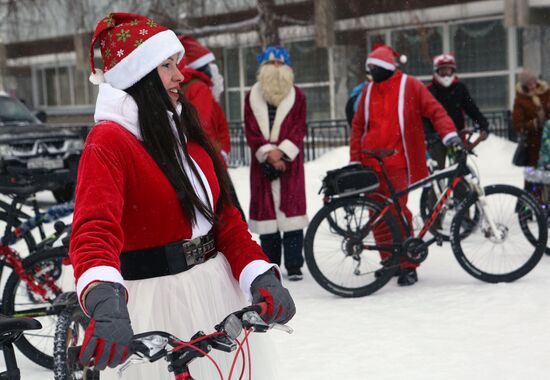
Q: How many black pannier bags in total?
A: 1